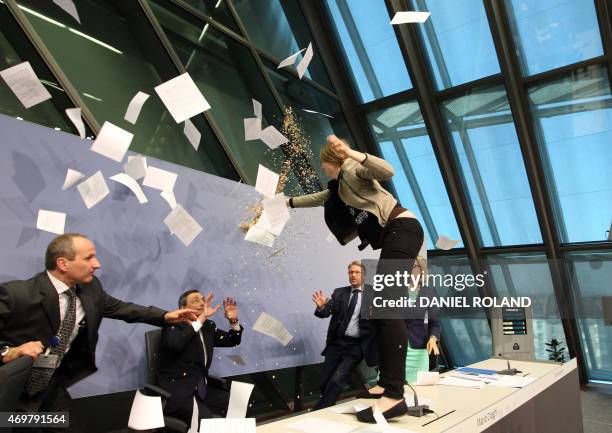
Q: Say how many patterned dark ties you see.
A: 1